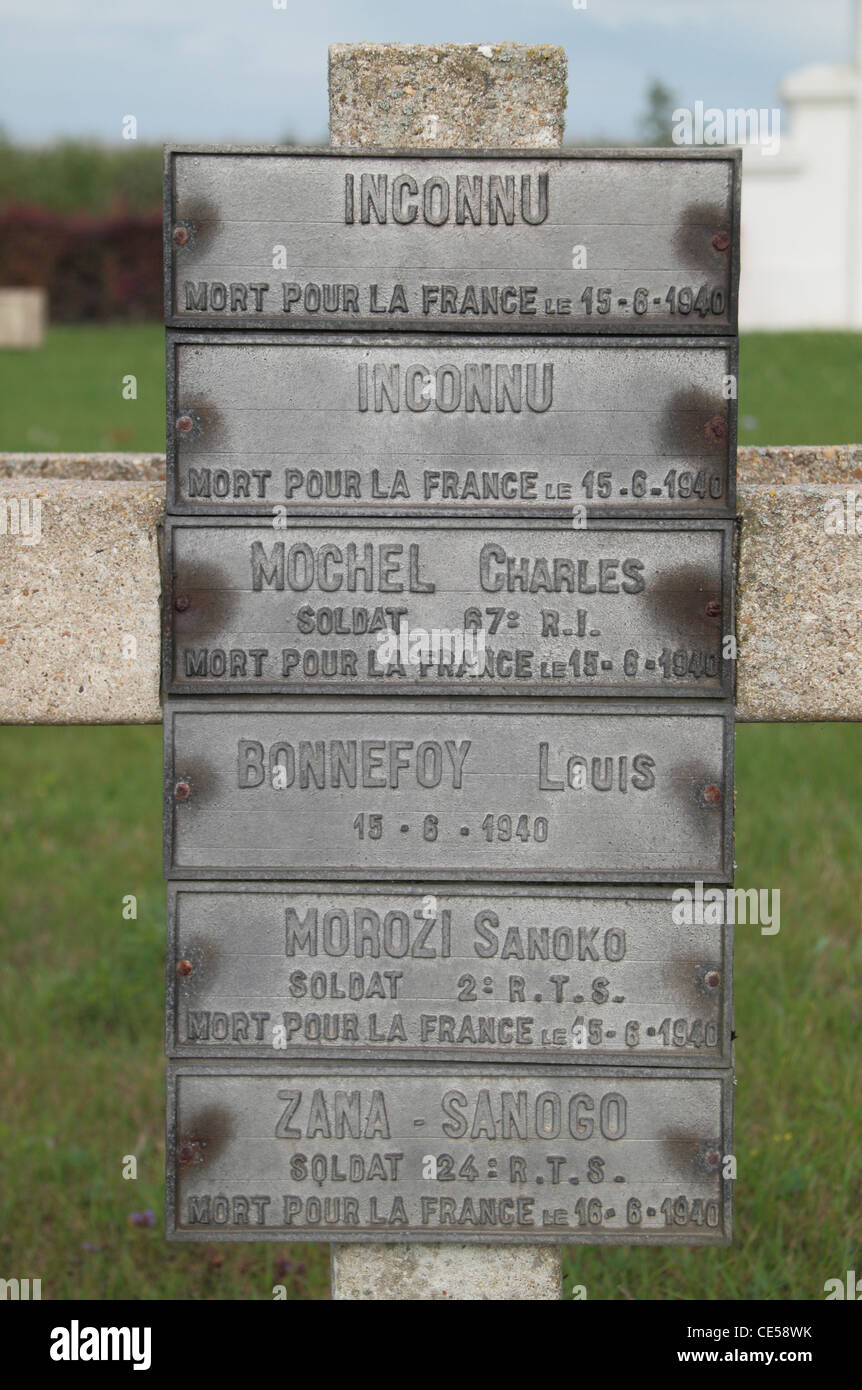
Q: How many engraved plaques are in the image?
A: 6